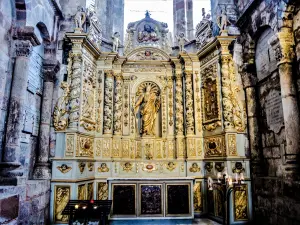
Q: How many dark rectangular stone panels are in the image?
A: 3